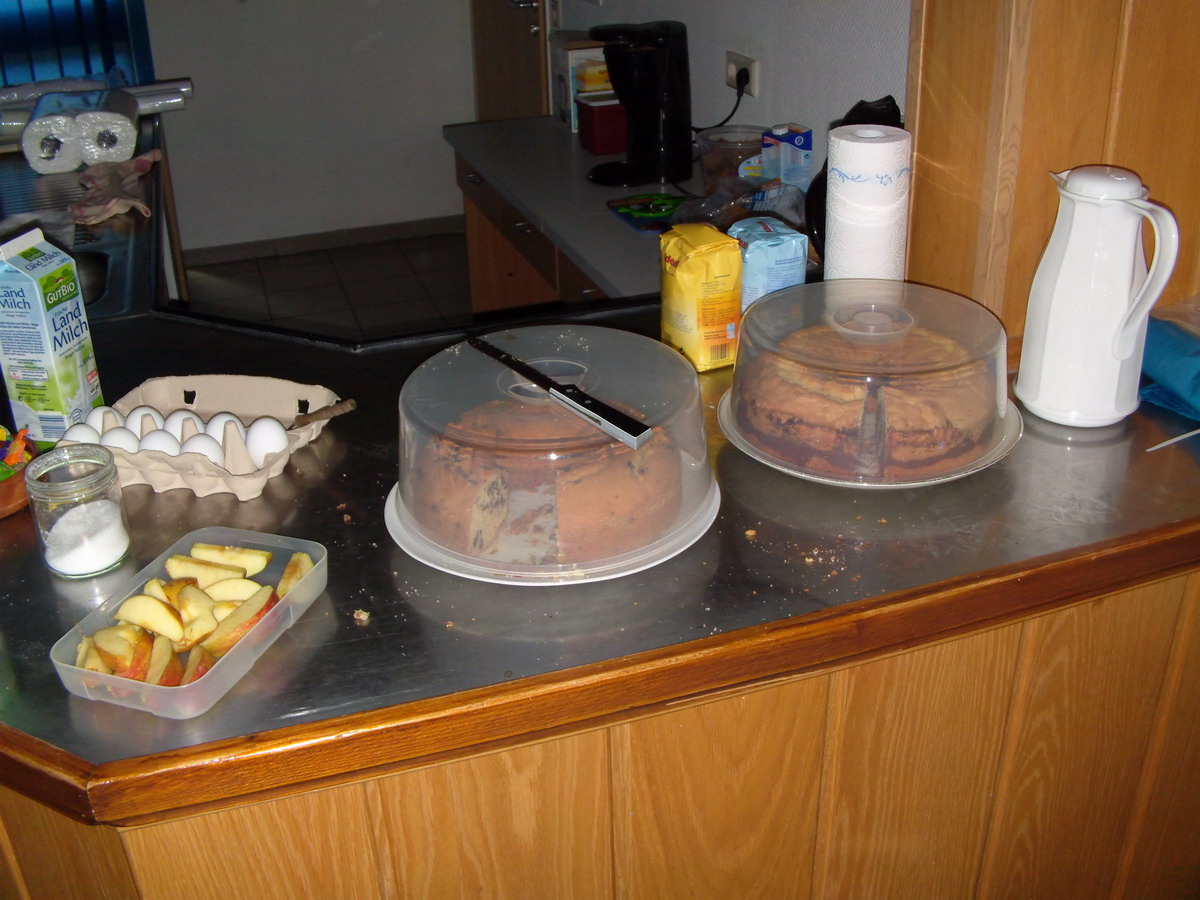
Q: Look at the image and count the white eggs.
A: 9